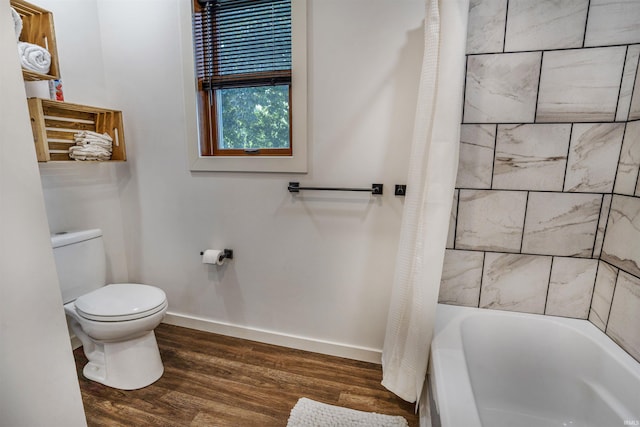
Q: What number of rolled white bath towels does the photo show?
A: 2